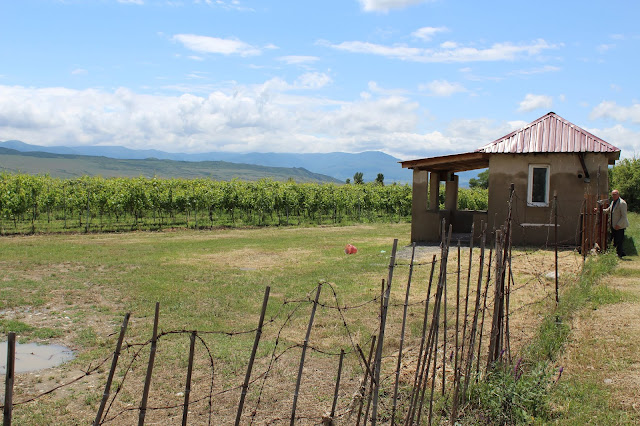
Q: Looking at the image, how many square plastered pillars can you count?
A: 3